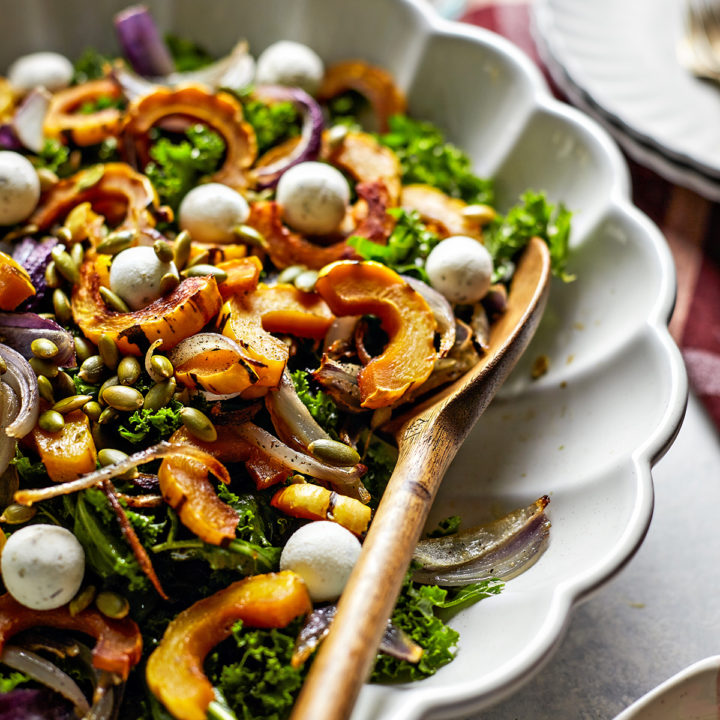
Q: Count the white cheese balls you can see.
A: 9